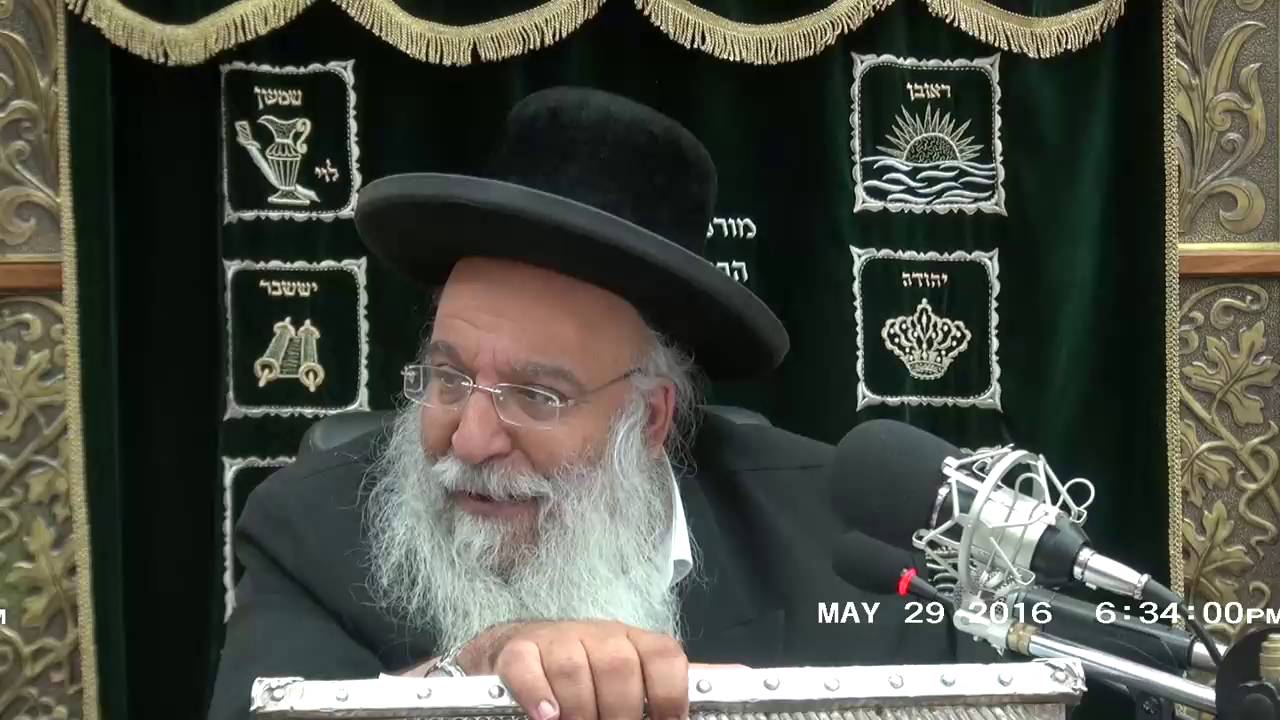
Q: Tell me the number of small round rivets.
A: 11